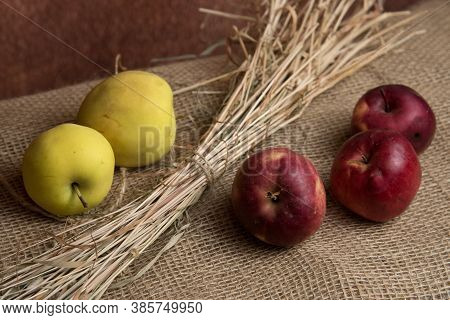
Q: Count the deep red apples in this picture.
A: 3